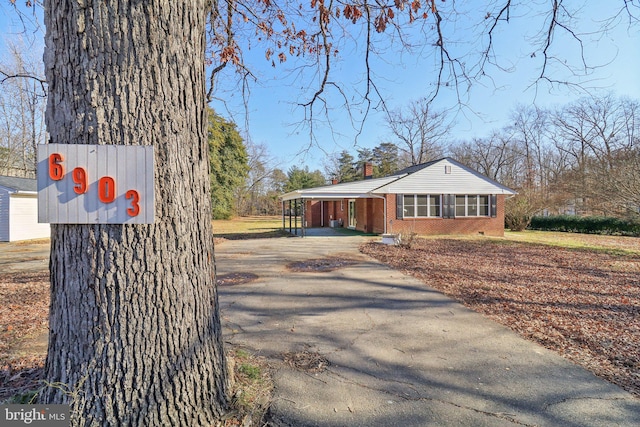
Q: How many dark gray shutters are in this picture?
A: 4